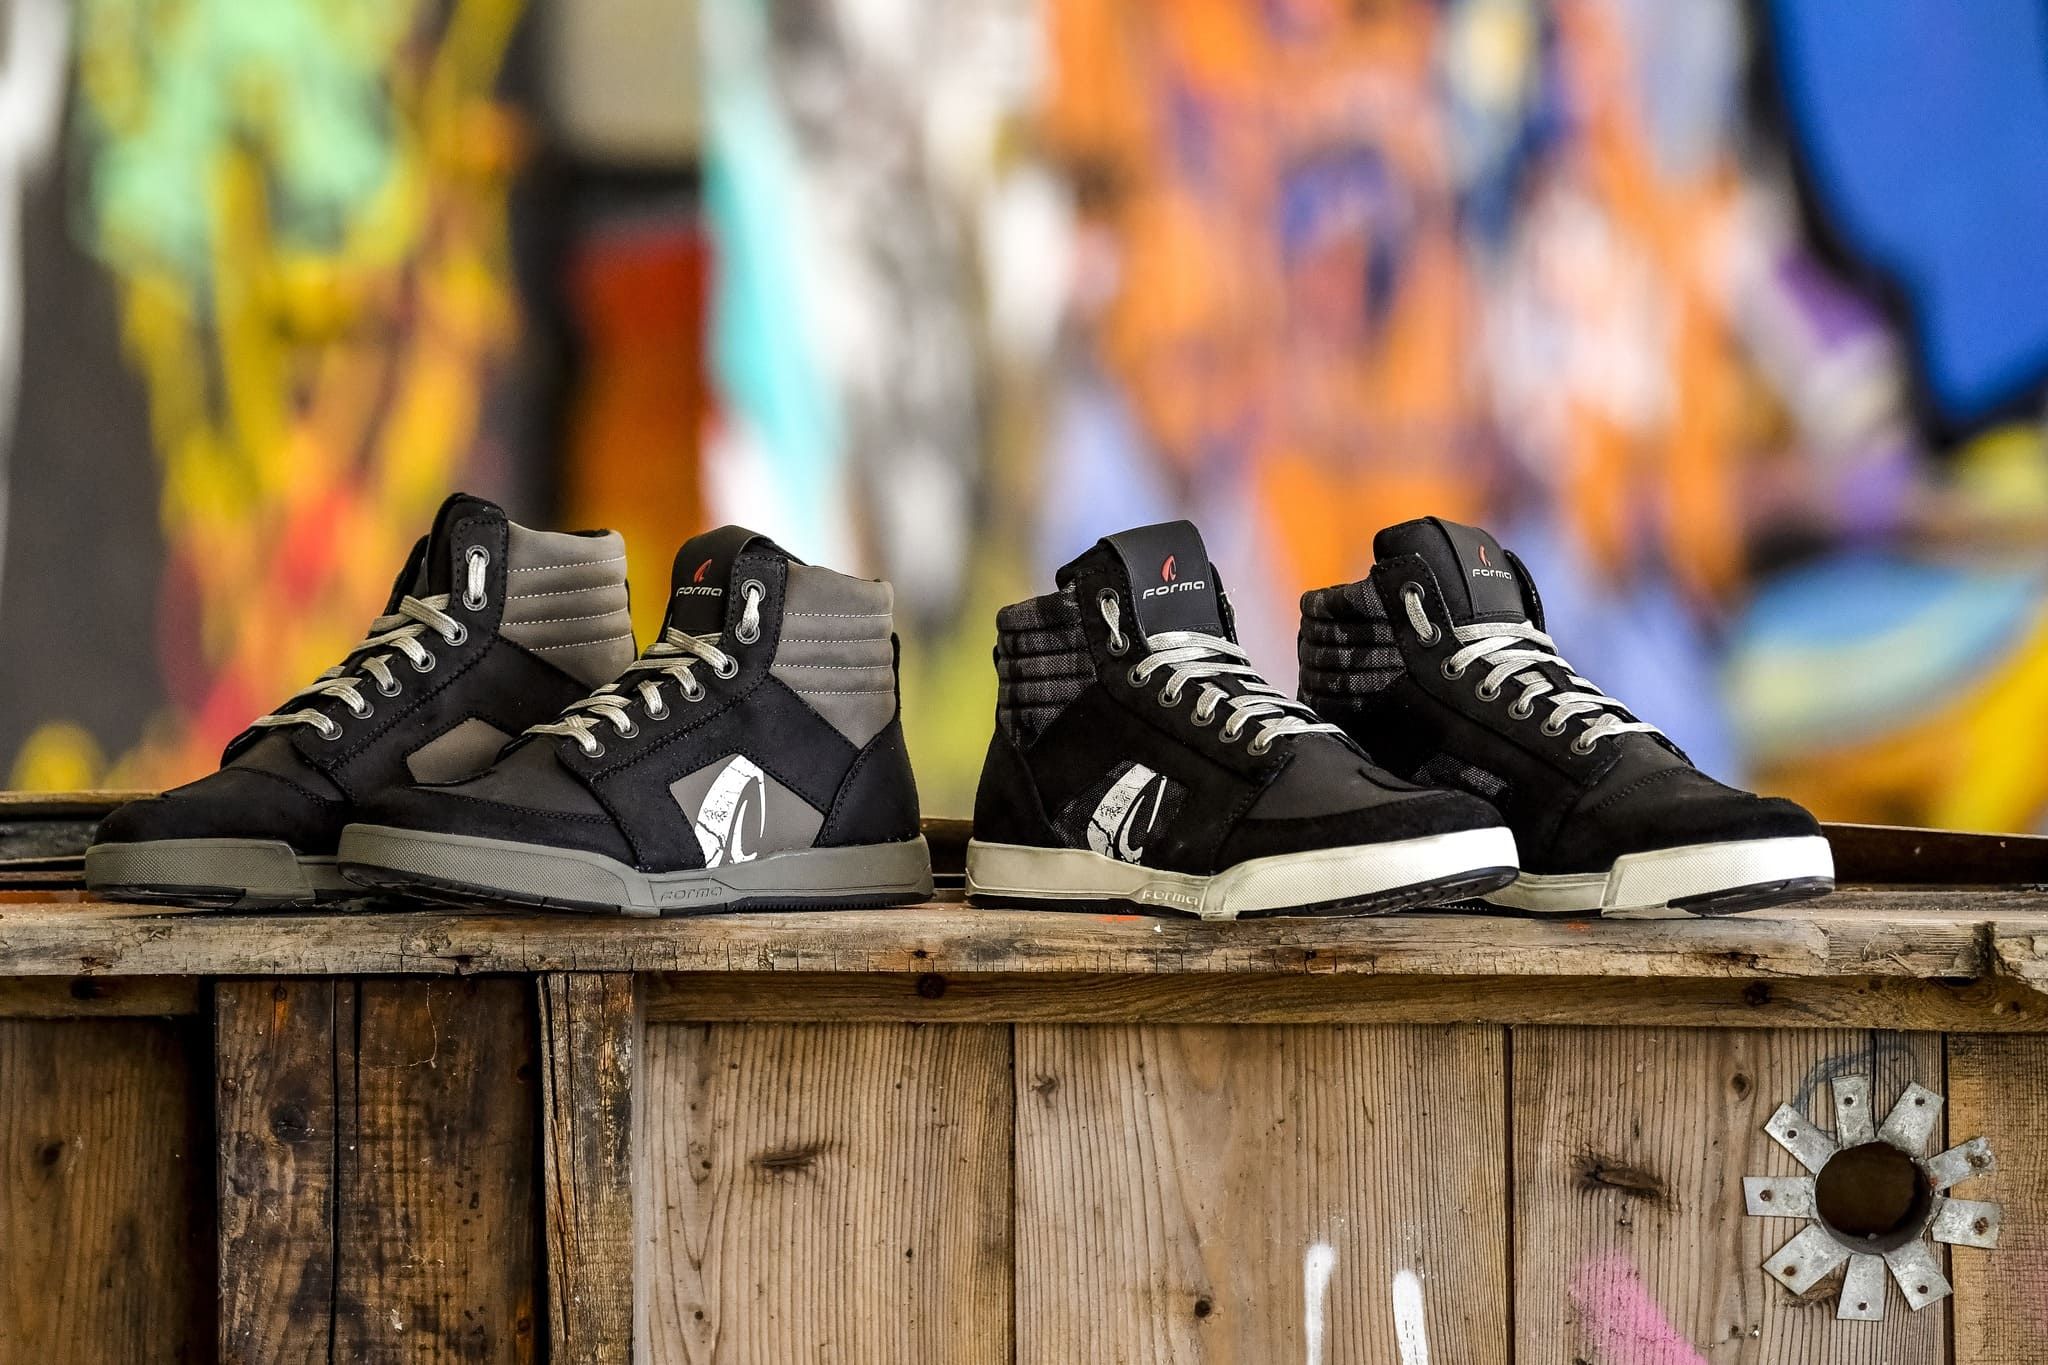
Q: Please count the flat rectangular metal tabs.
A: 9